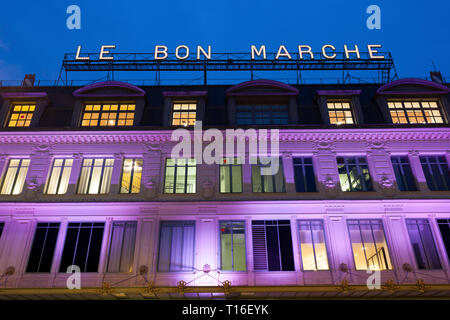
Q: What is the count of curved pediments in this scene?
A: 3